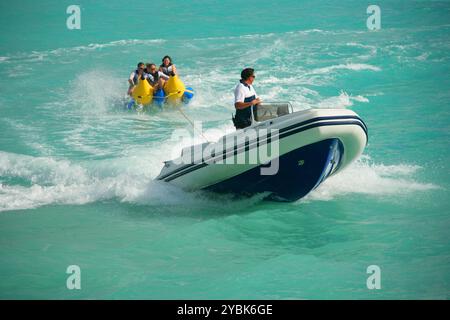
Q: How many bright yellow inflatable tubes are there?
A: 2